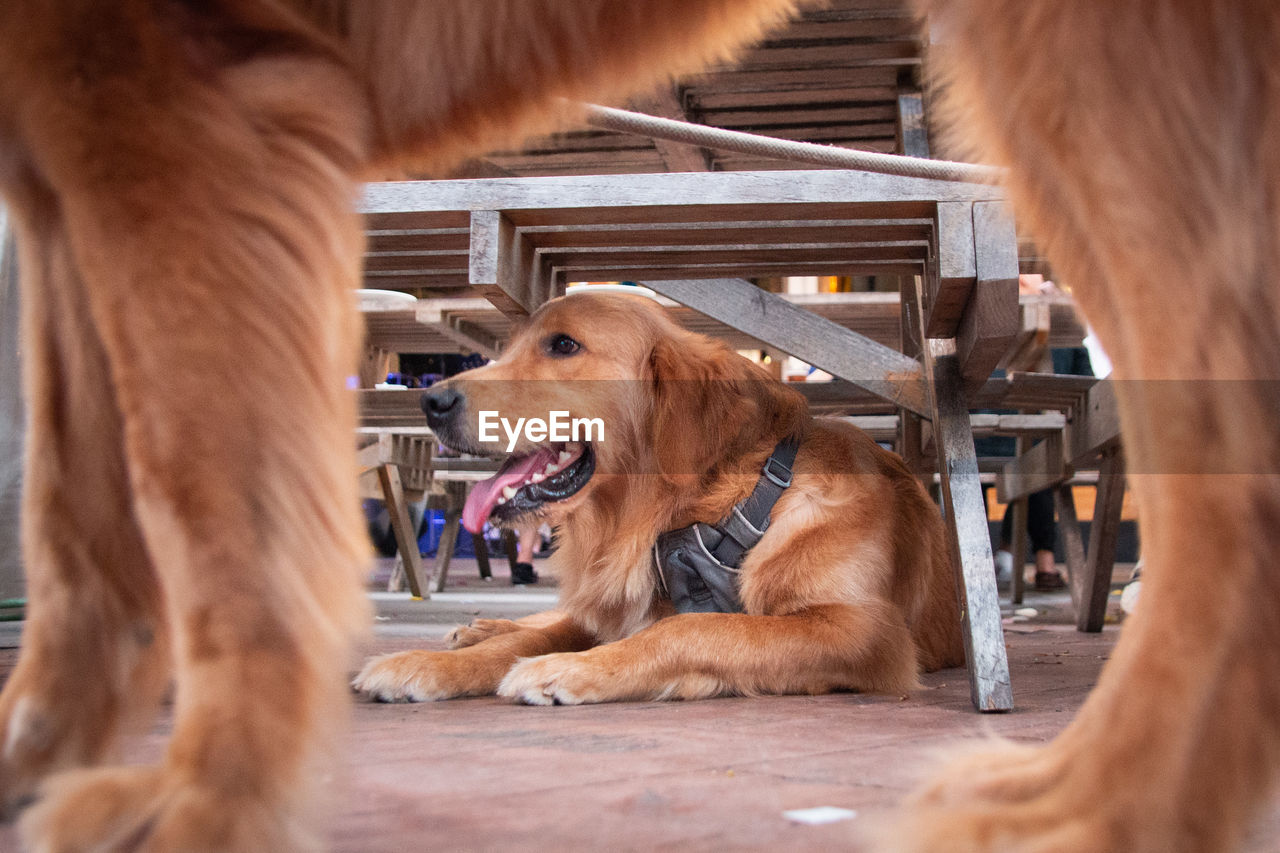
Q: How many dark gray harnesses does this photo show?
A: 1